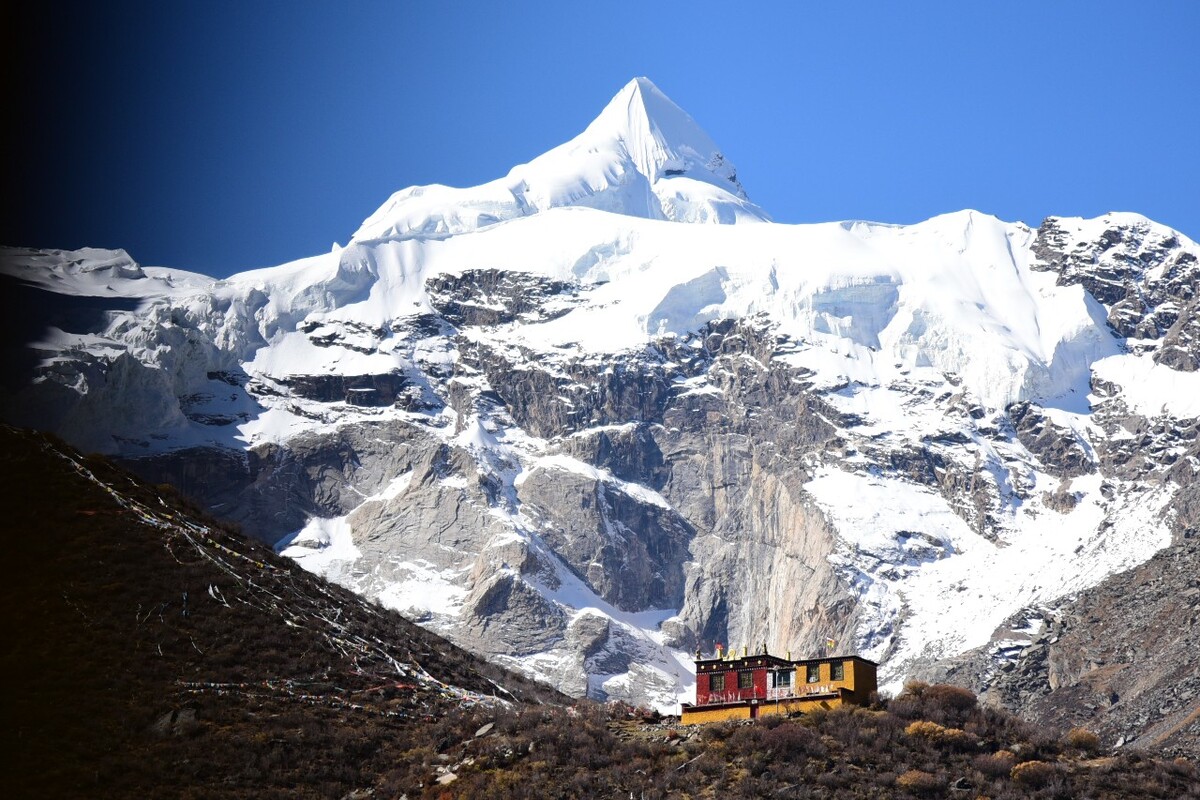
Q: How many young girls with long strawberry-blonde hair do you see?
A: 0